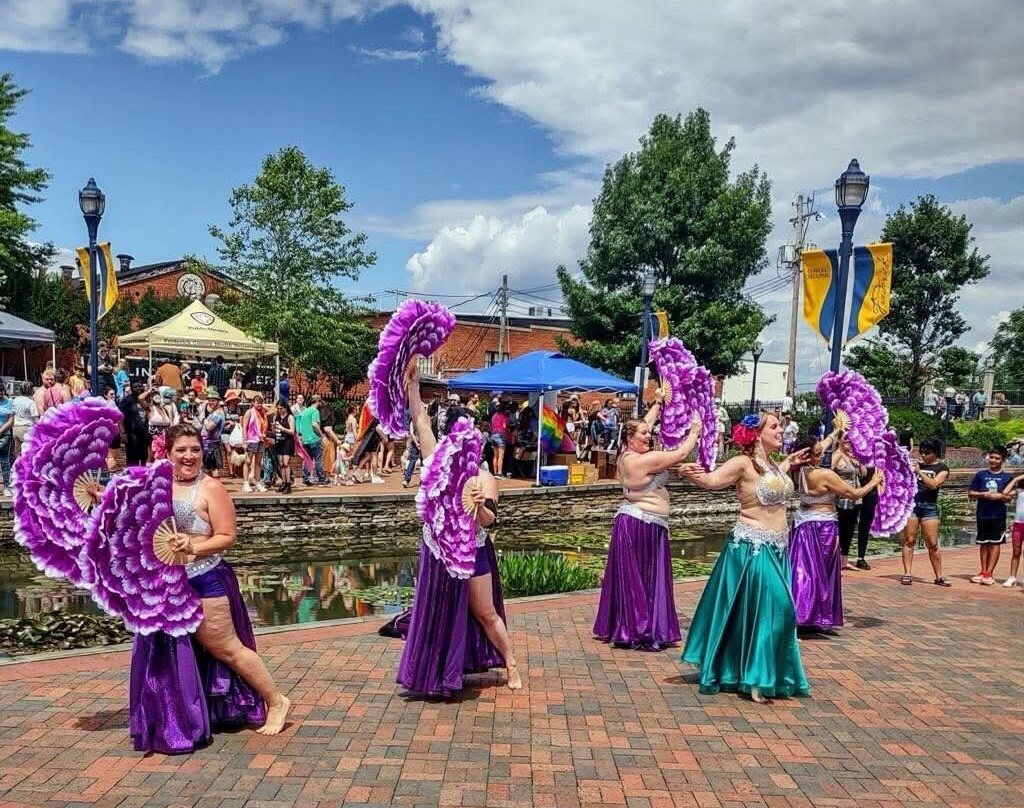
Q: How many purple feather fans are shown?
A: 8